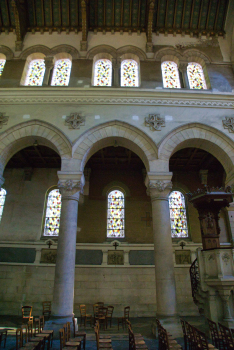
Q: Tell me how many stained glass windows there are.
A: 11